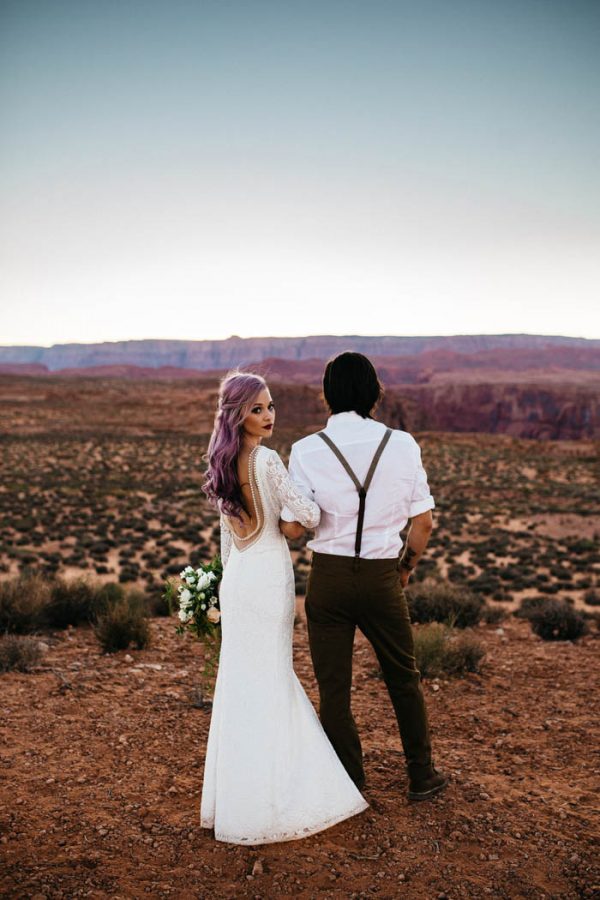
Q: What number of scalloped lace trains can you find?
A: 1